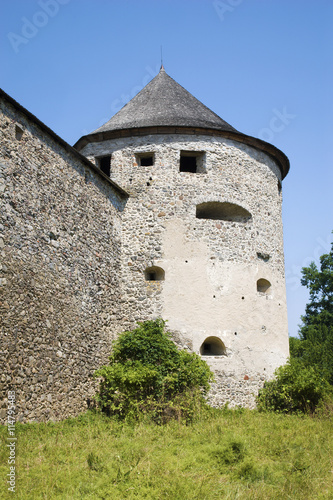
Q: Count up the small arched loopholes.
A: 3